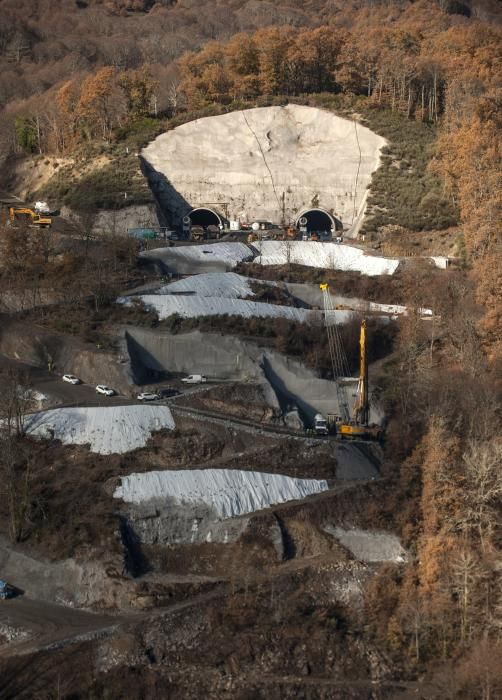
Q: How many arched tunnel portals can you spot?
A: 2